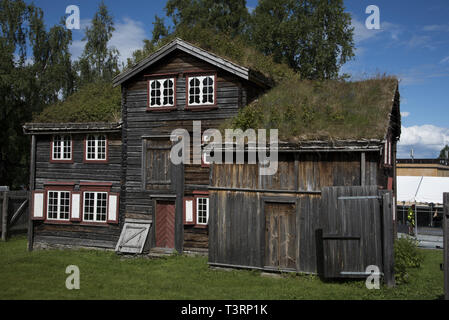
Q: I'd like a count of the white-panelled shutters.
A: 4